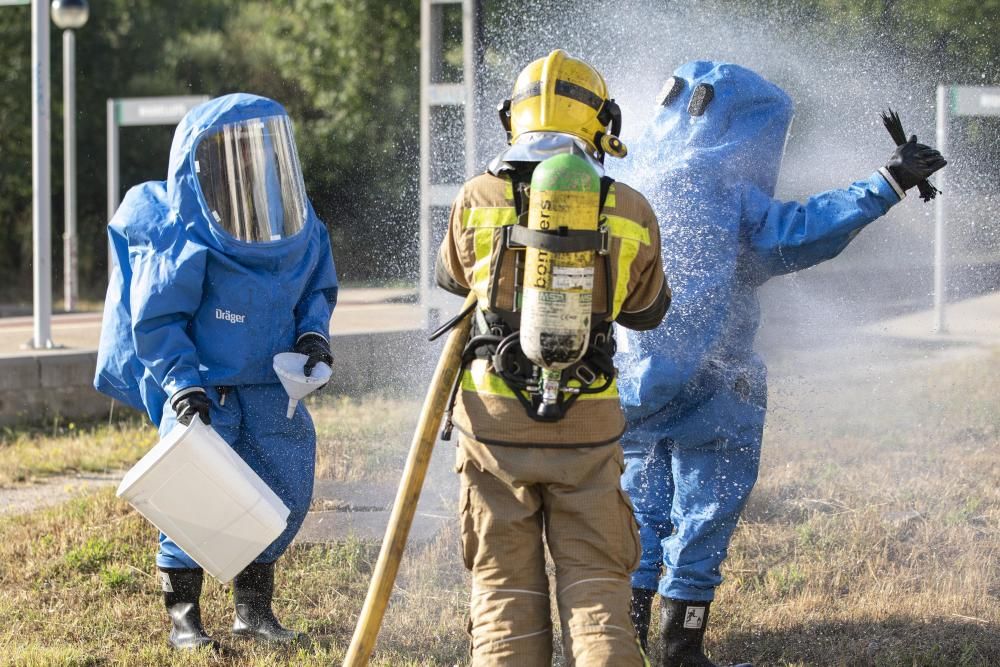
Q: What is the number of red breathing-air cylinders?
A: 0